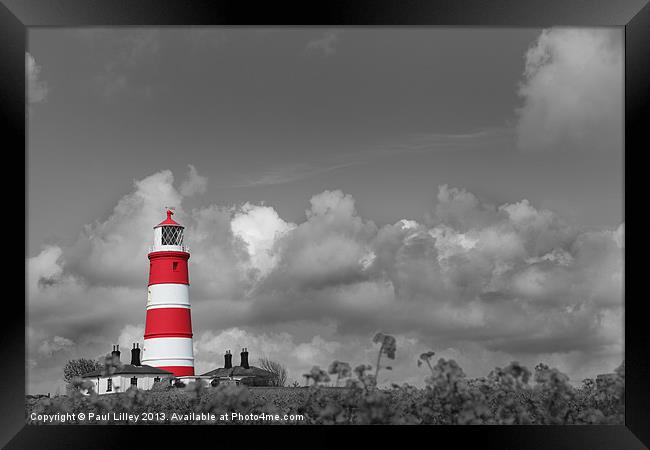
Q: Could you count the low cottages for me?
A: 2